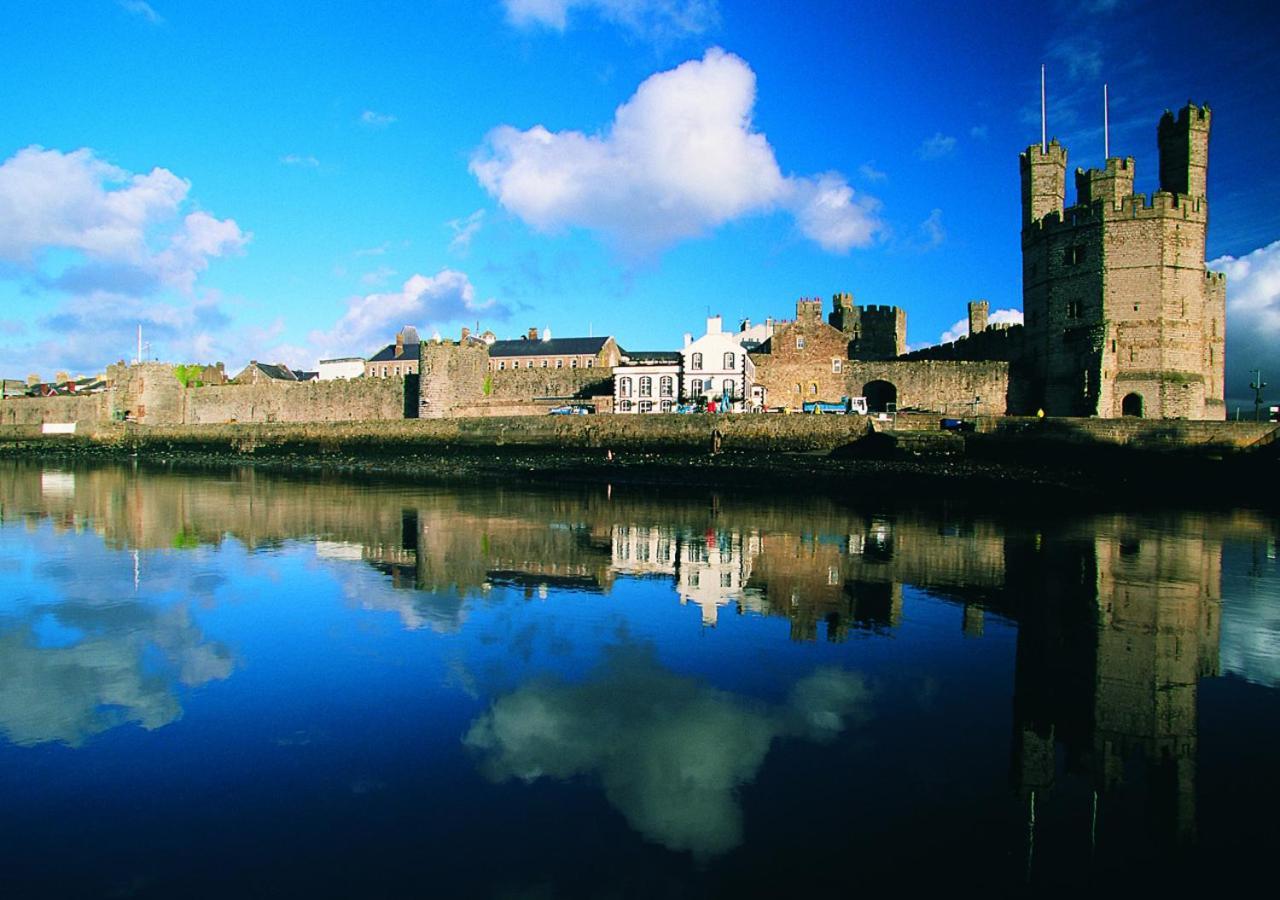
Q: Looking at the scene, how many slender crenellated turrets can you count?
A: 5